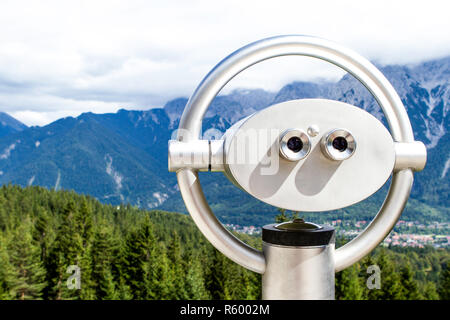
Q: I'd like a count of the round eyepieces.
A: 2